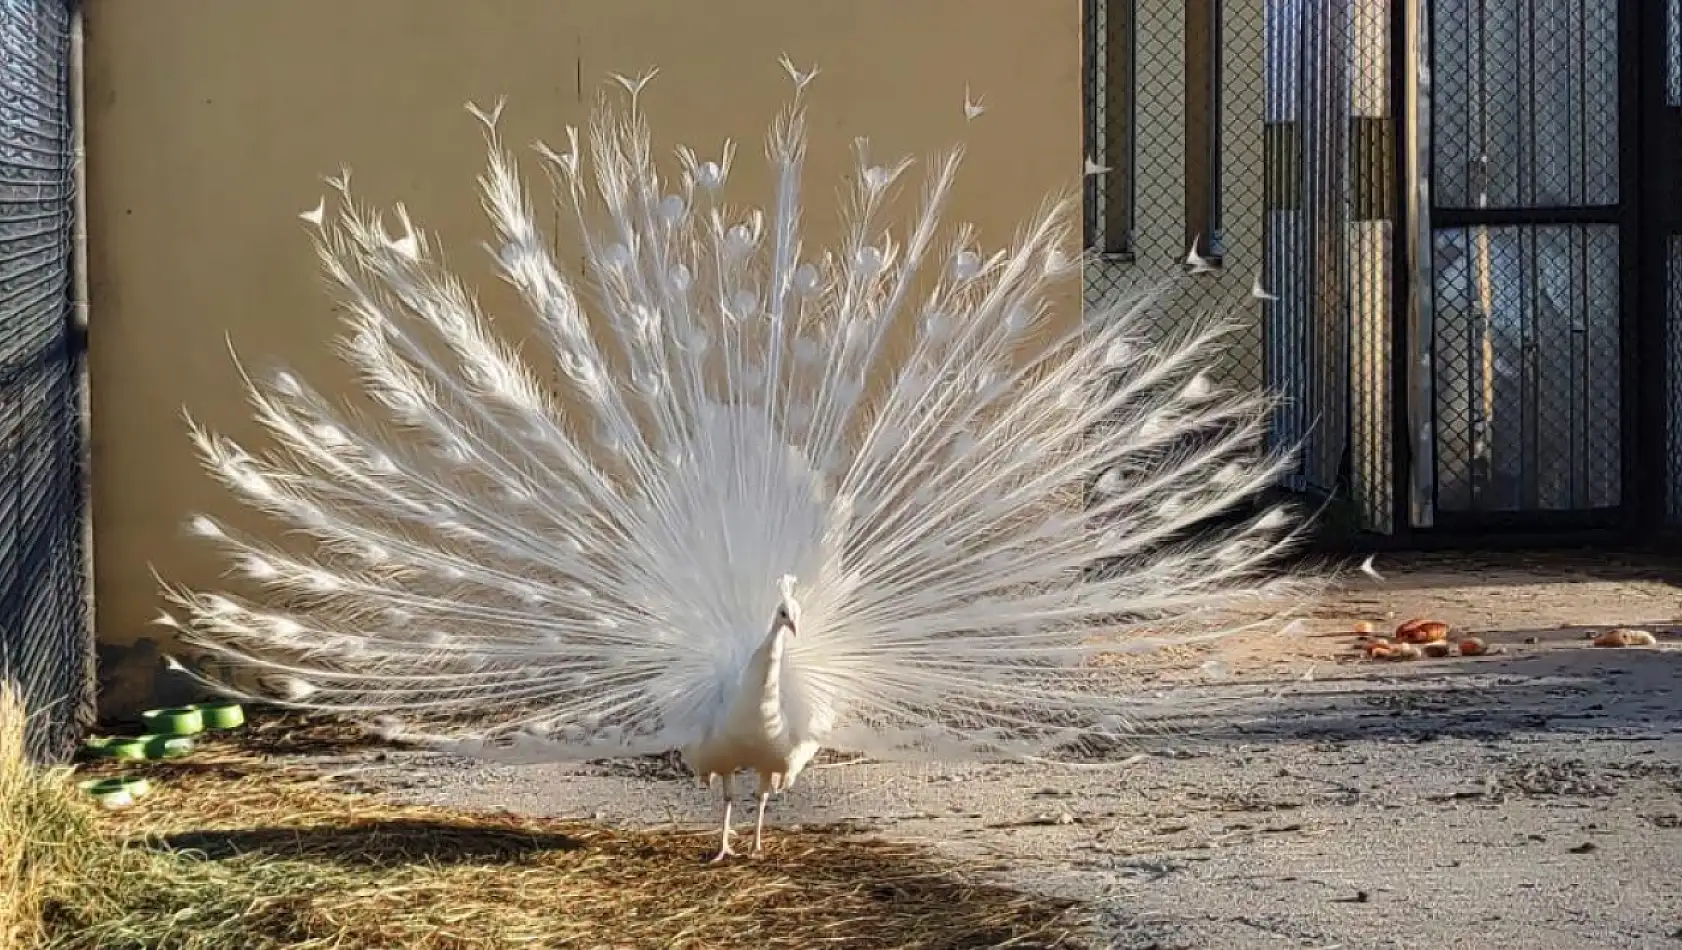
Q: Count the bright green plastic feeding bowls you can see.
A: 5